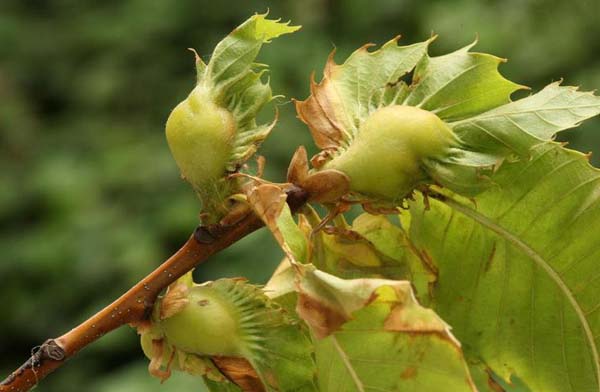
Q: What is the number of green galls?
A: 3